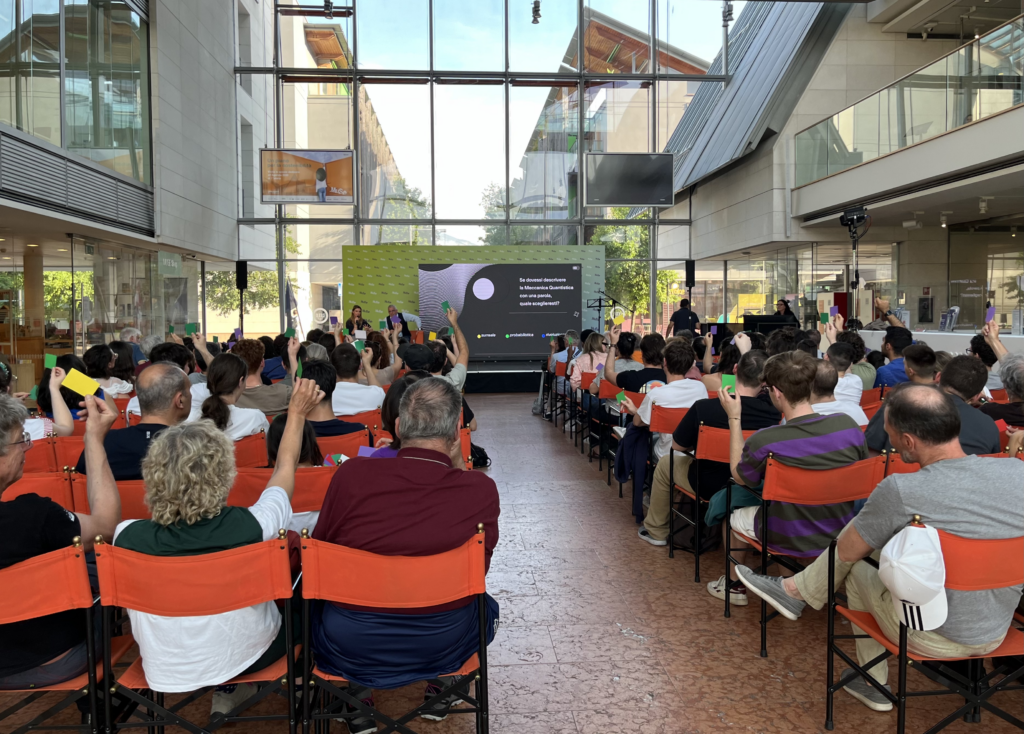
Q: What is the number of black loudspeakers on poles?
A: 2